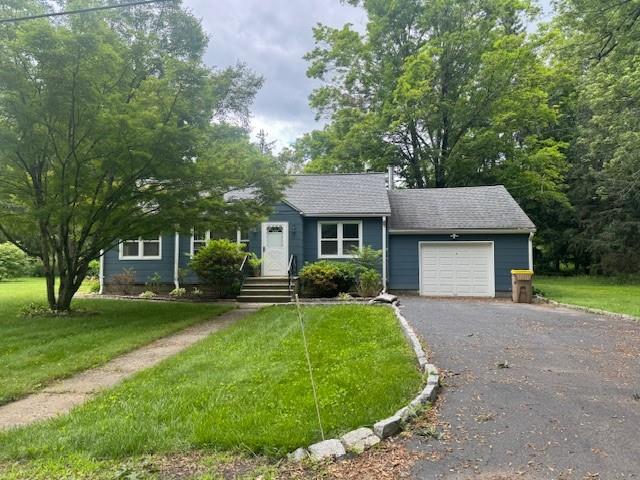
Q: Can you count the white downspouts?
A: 4